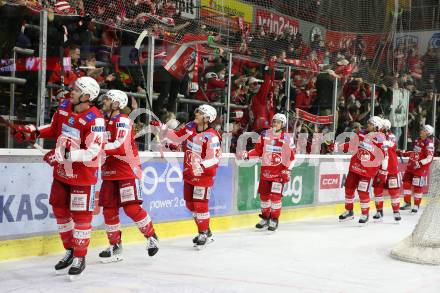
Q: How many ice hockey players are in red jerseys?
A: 7